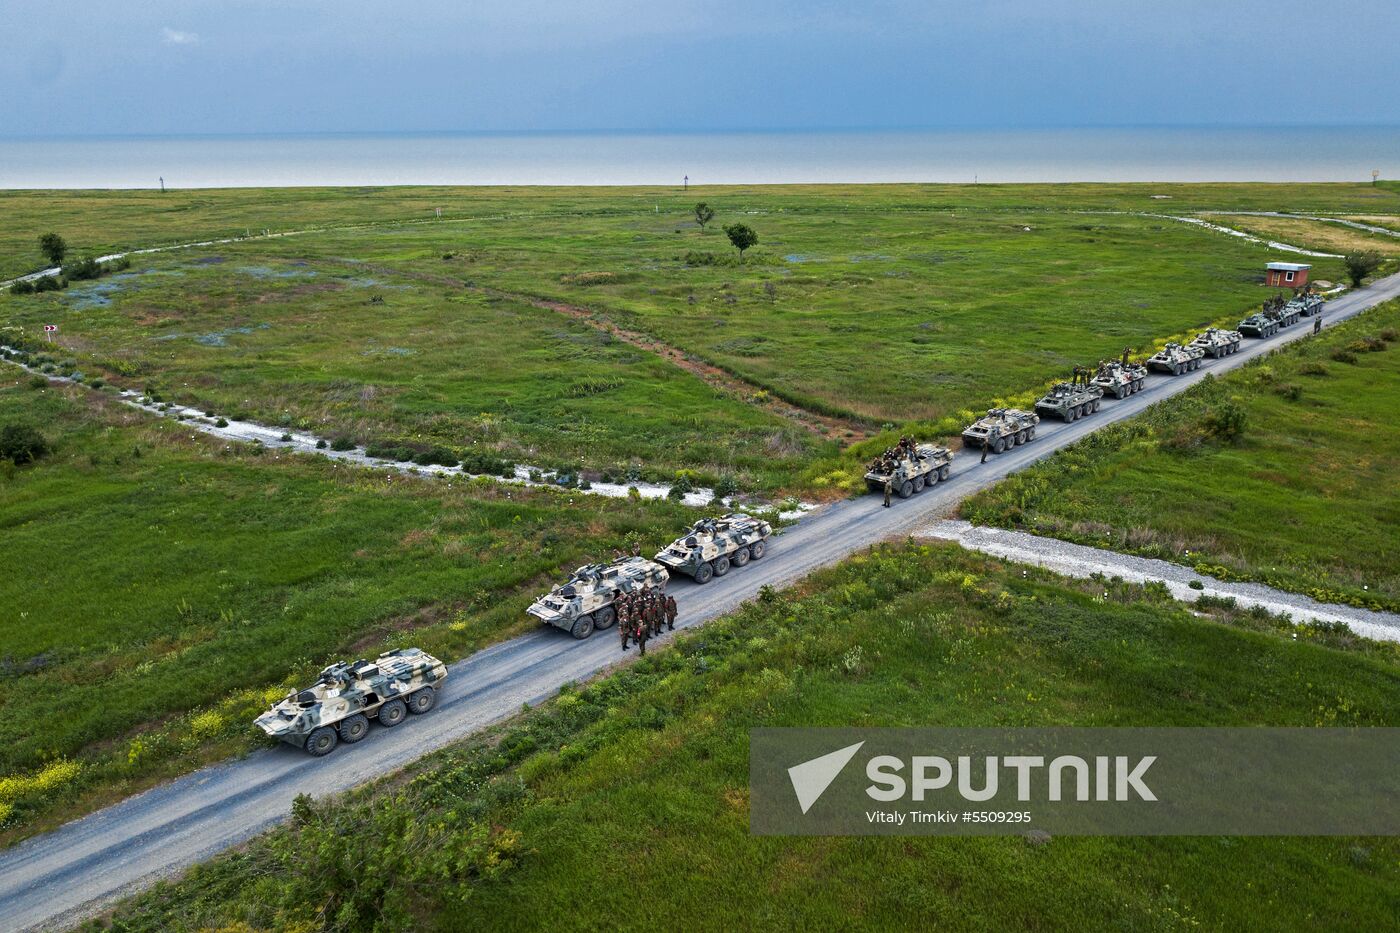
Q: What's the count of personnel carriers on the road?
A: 12